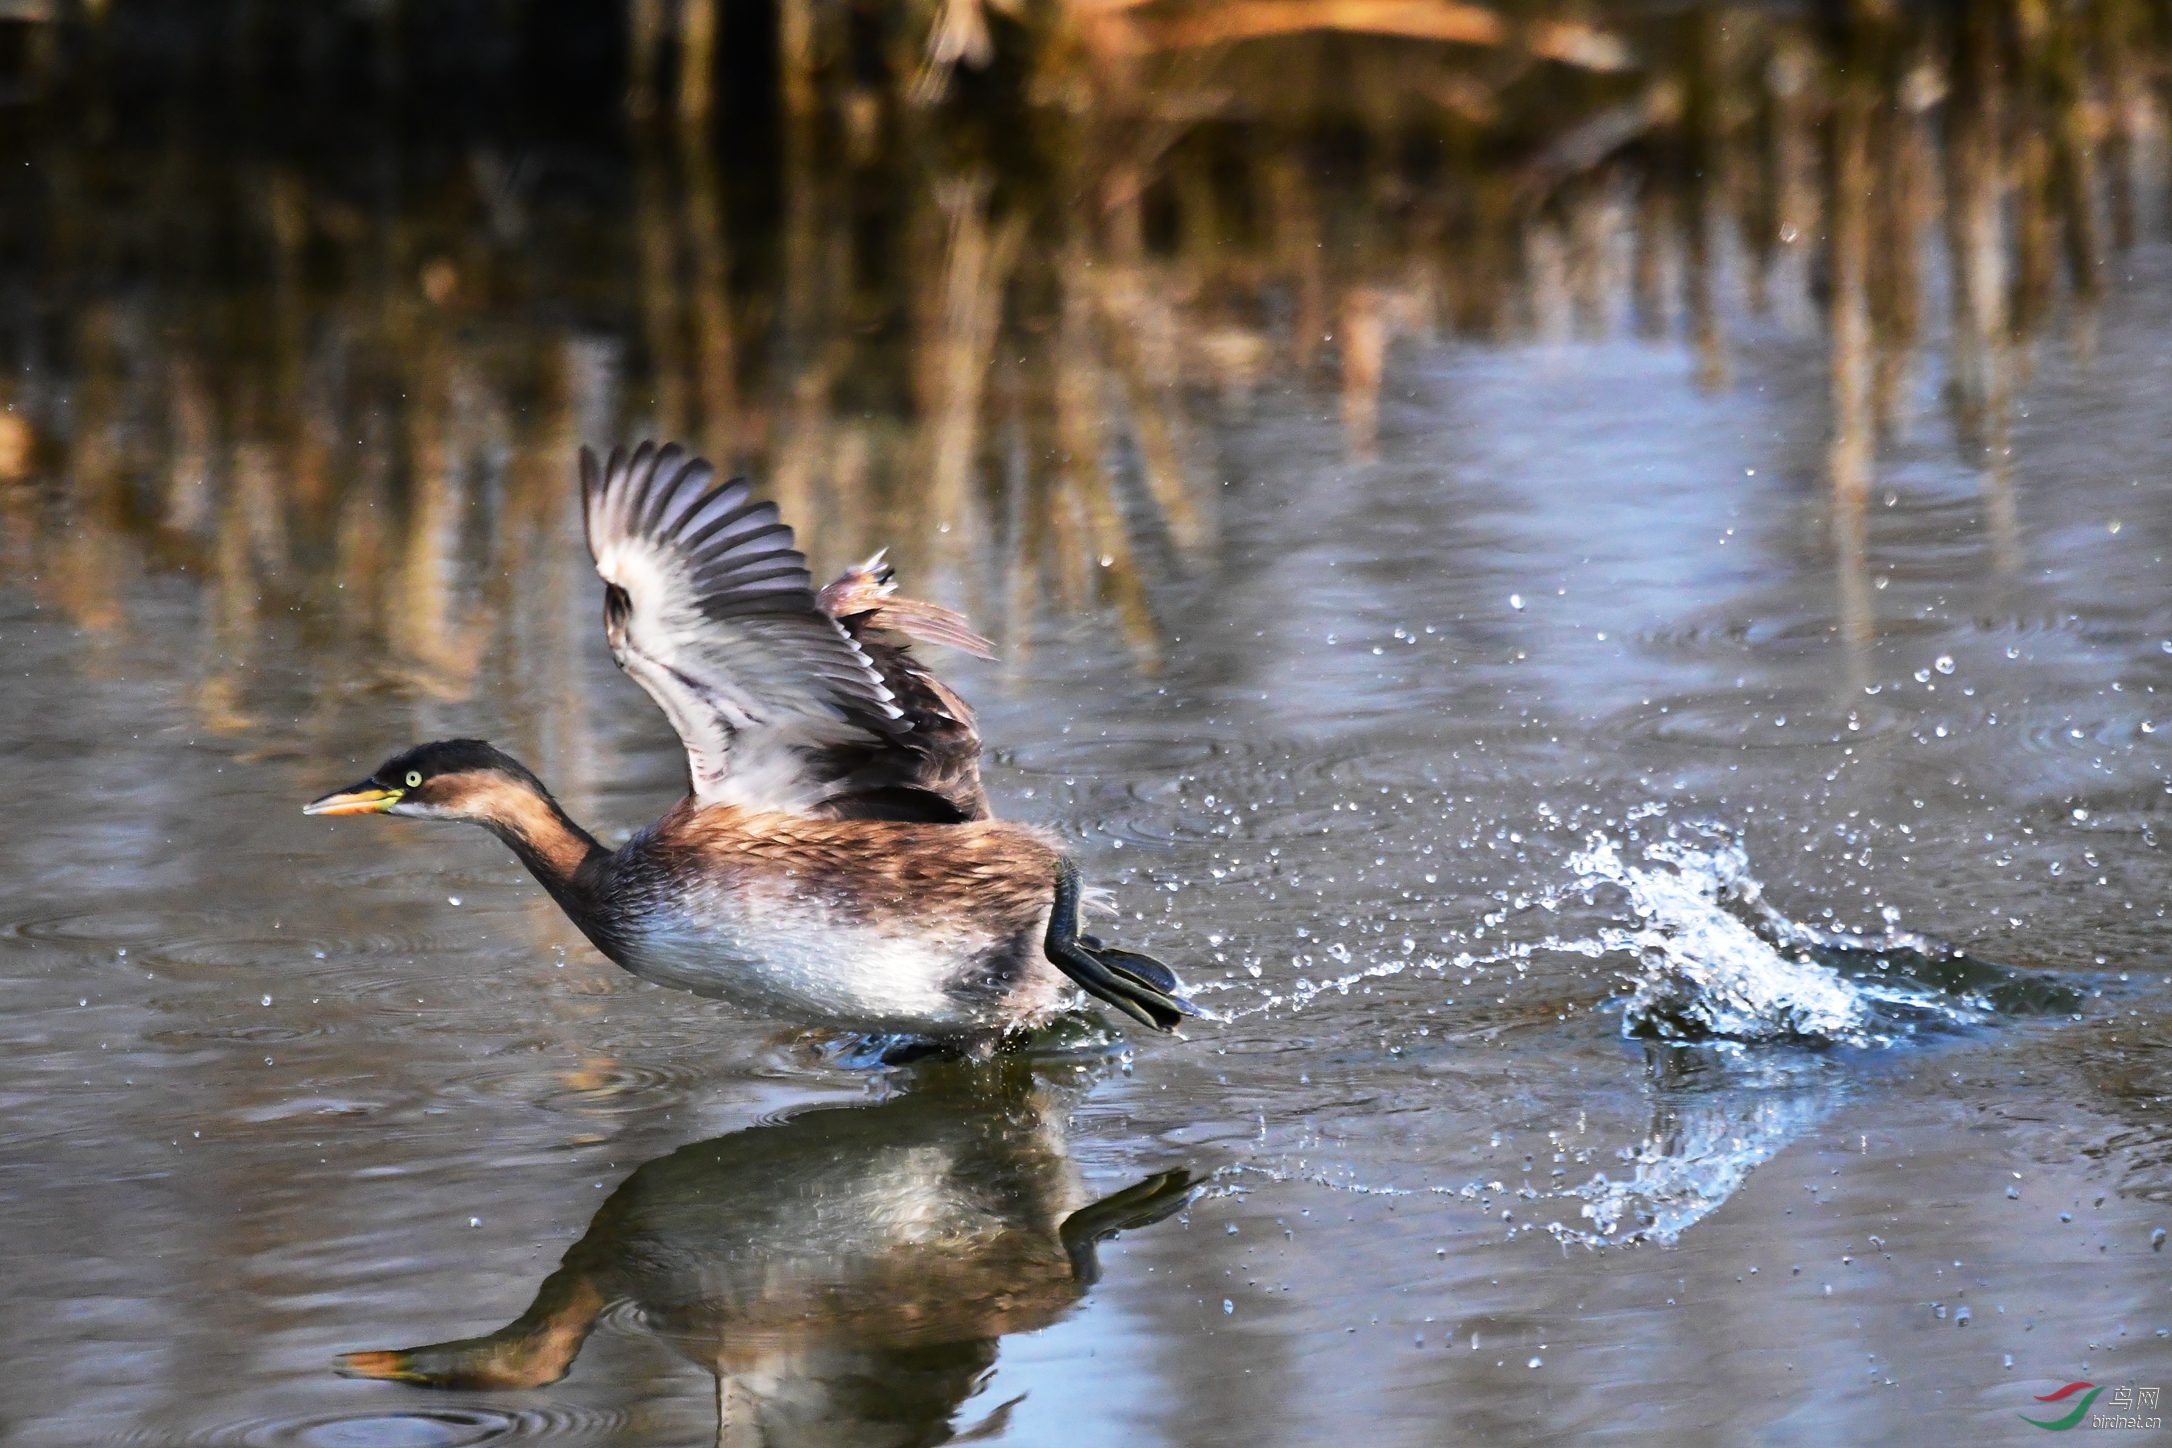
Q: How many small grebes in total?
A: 1